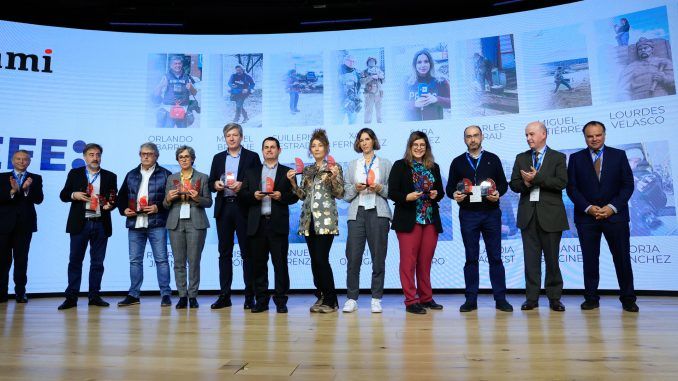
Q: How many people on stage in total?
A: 12